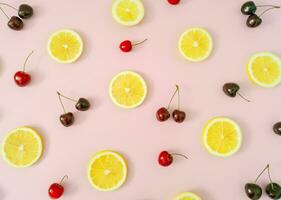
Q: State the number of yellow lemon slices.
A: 9